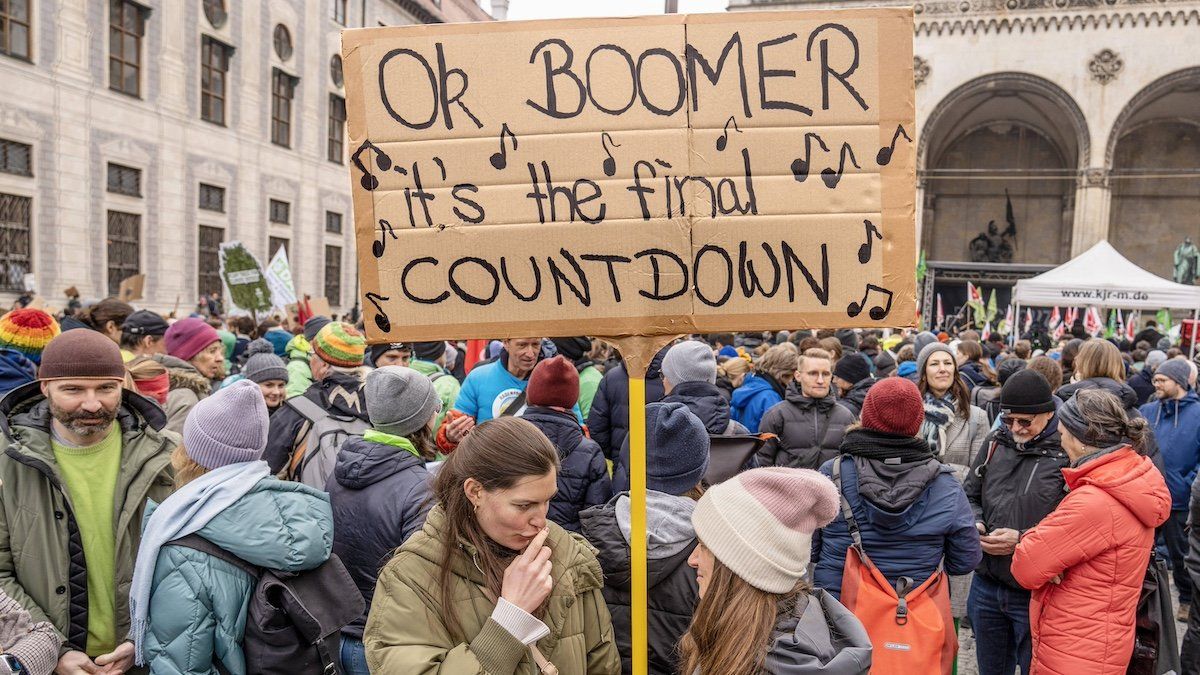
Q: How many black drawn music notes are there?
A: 11